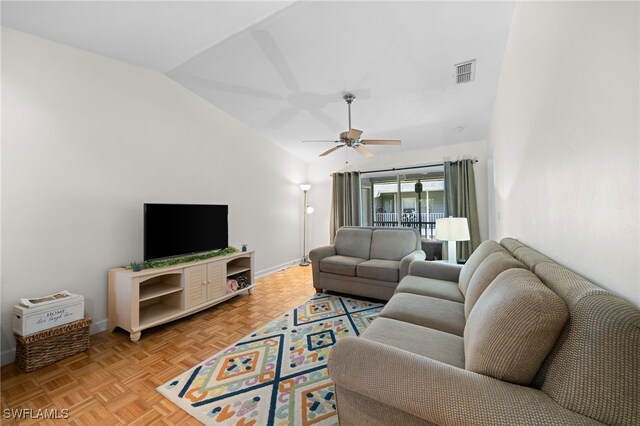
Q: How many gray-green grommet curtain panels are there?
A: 2